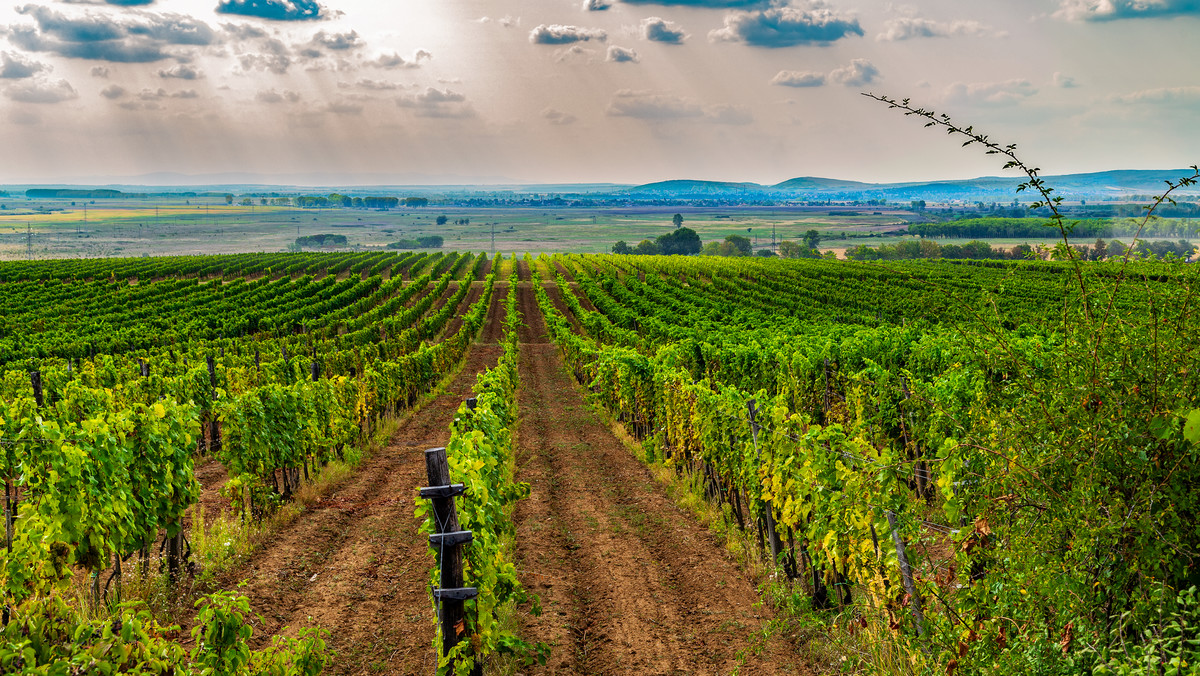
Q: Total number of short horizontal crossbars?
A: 3